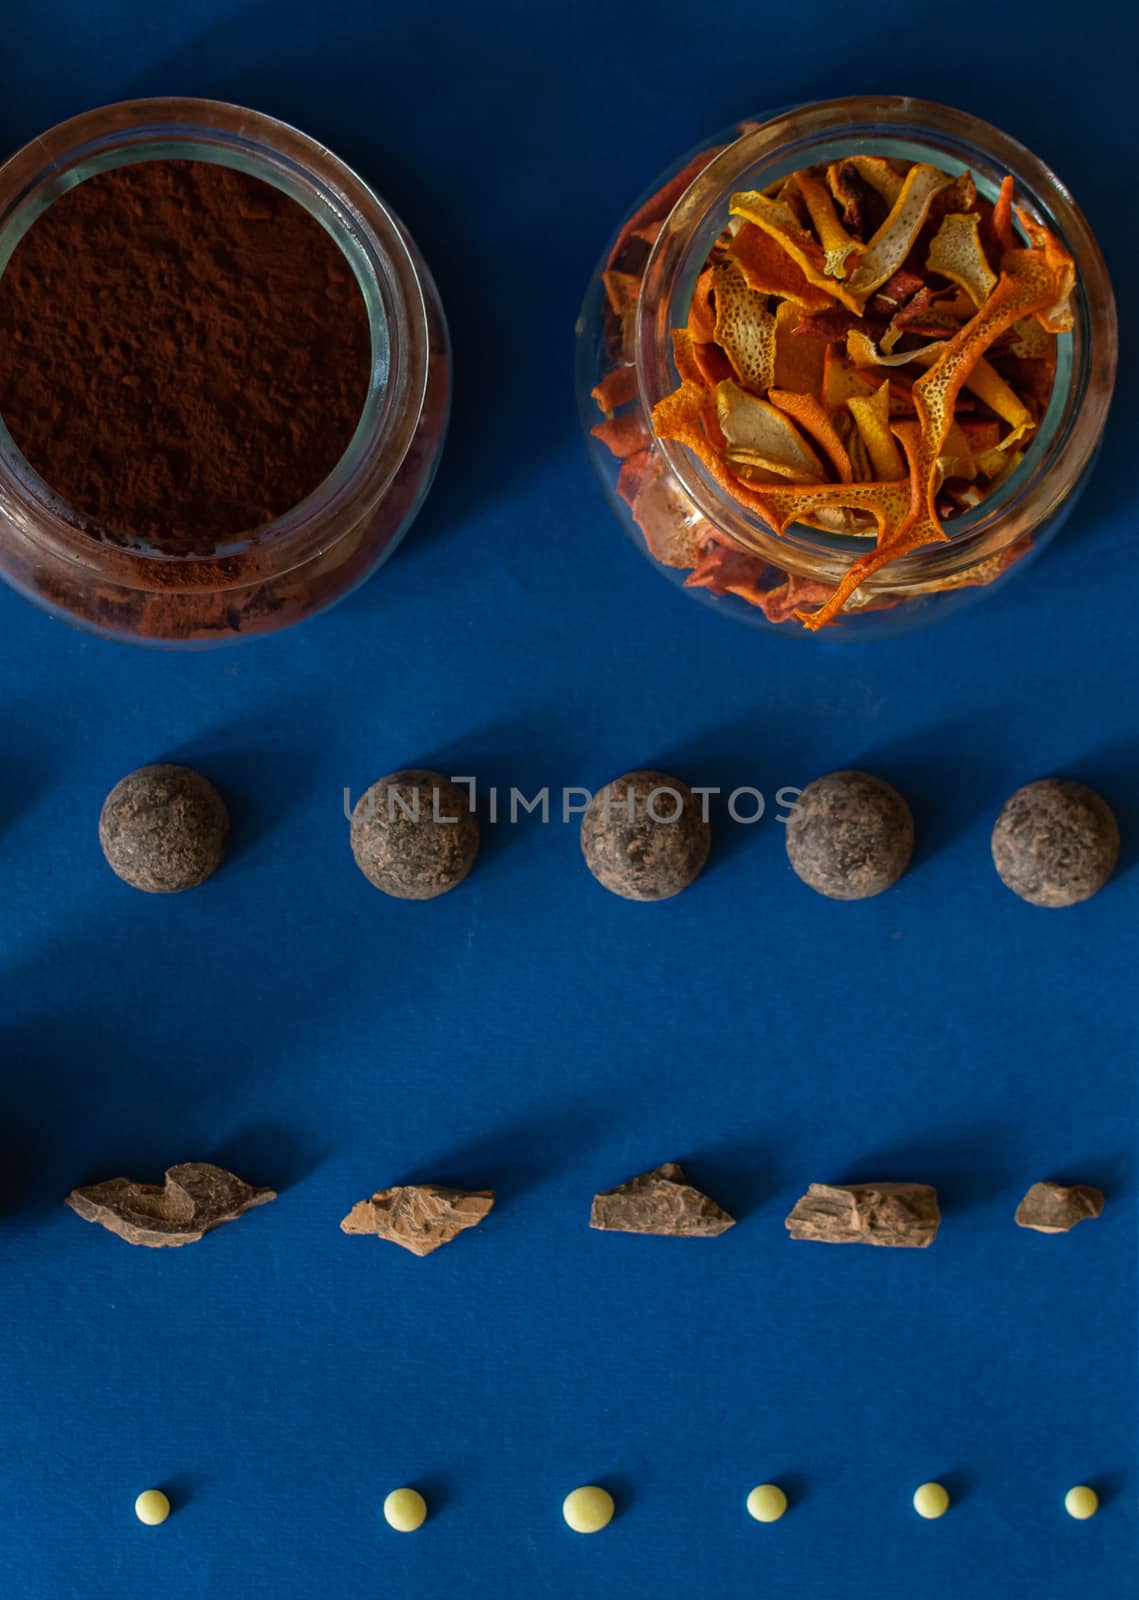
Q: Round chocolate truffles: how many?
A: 5